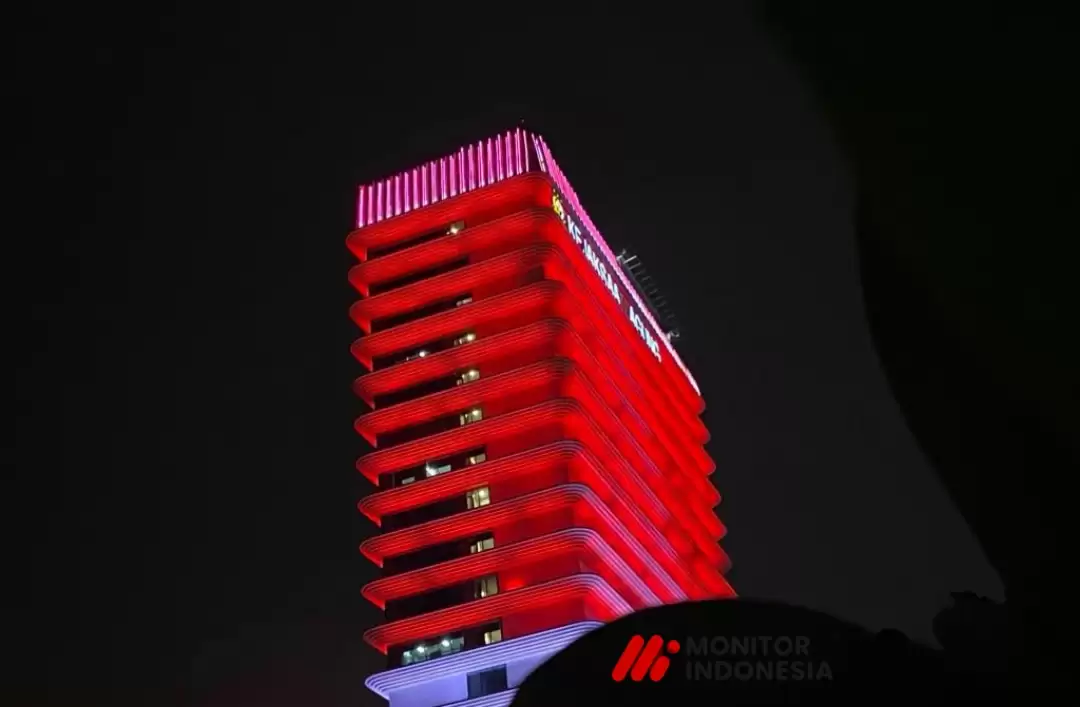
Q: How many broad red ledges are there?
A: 11